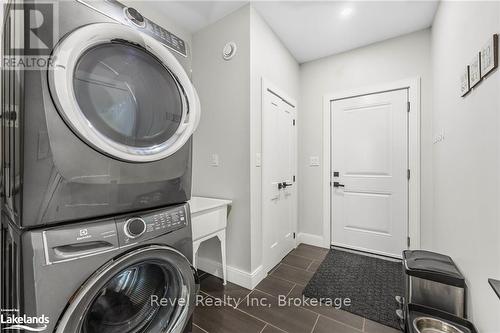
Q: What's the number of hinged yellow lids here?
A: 0